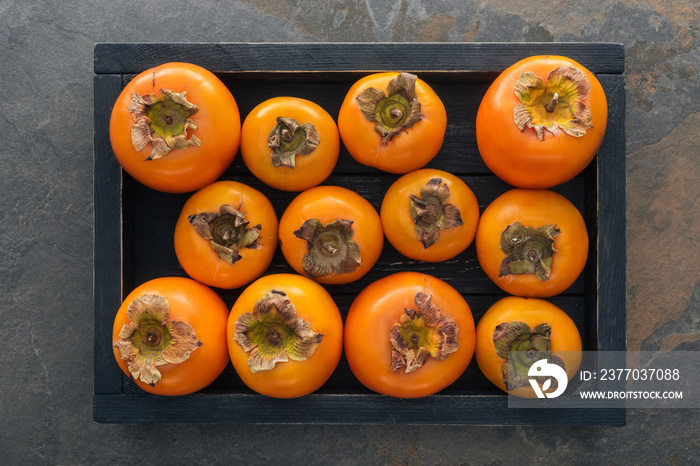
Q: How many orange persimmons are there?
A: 12